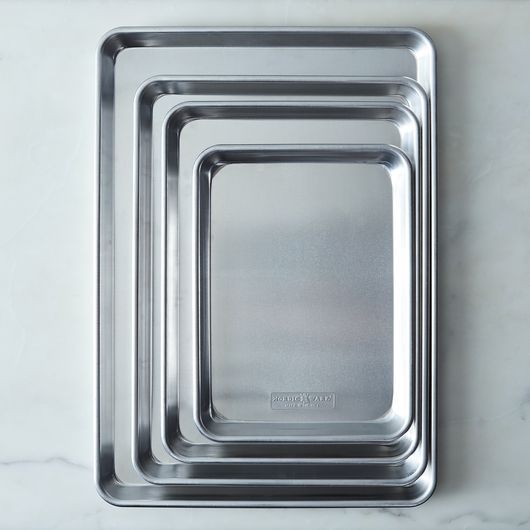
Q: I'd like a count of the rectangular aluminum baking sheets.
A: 4